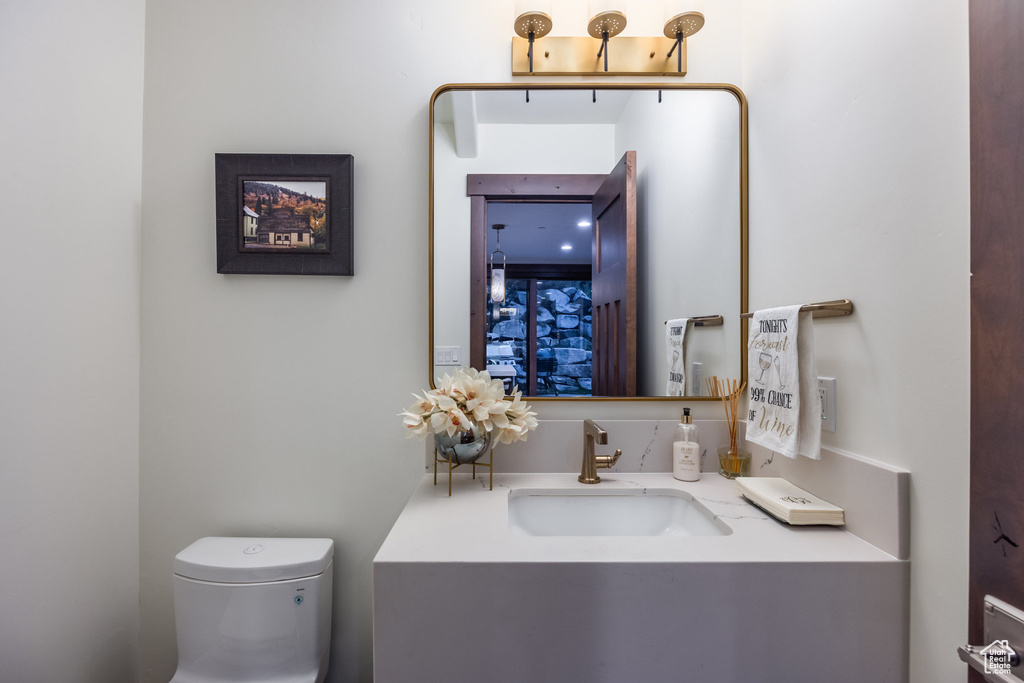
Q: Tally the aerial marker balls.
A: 0